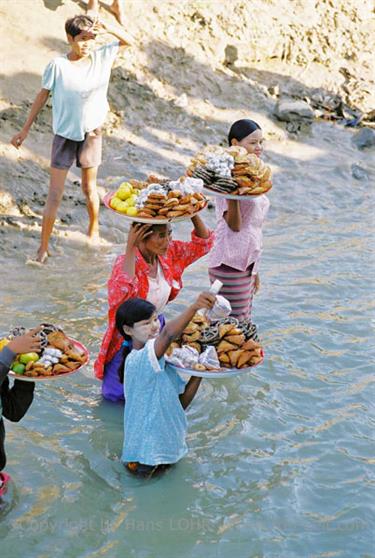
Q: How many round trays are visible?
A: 4